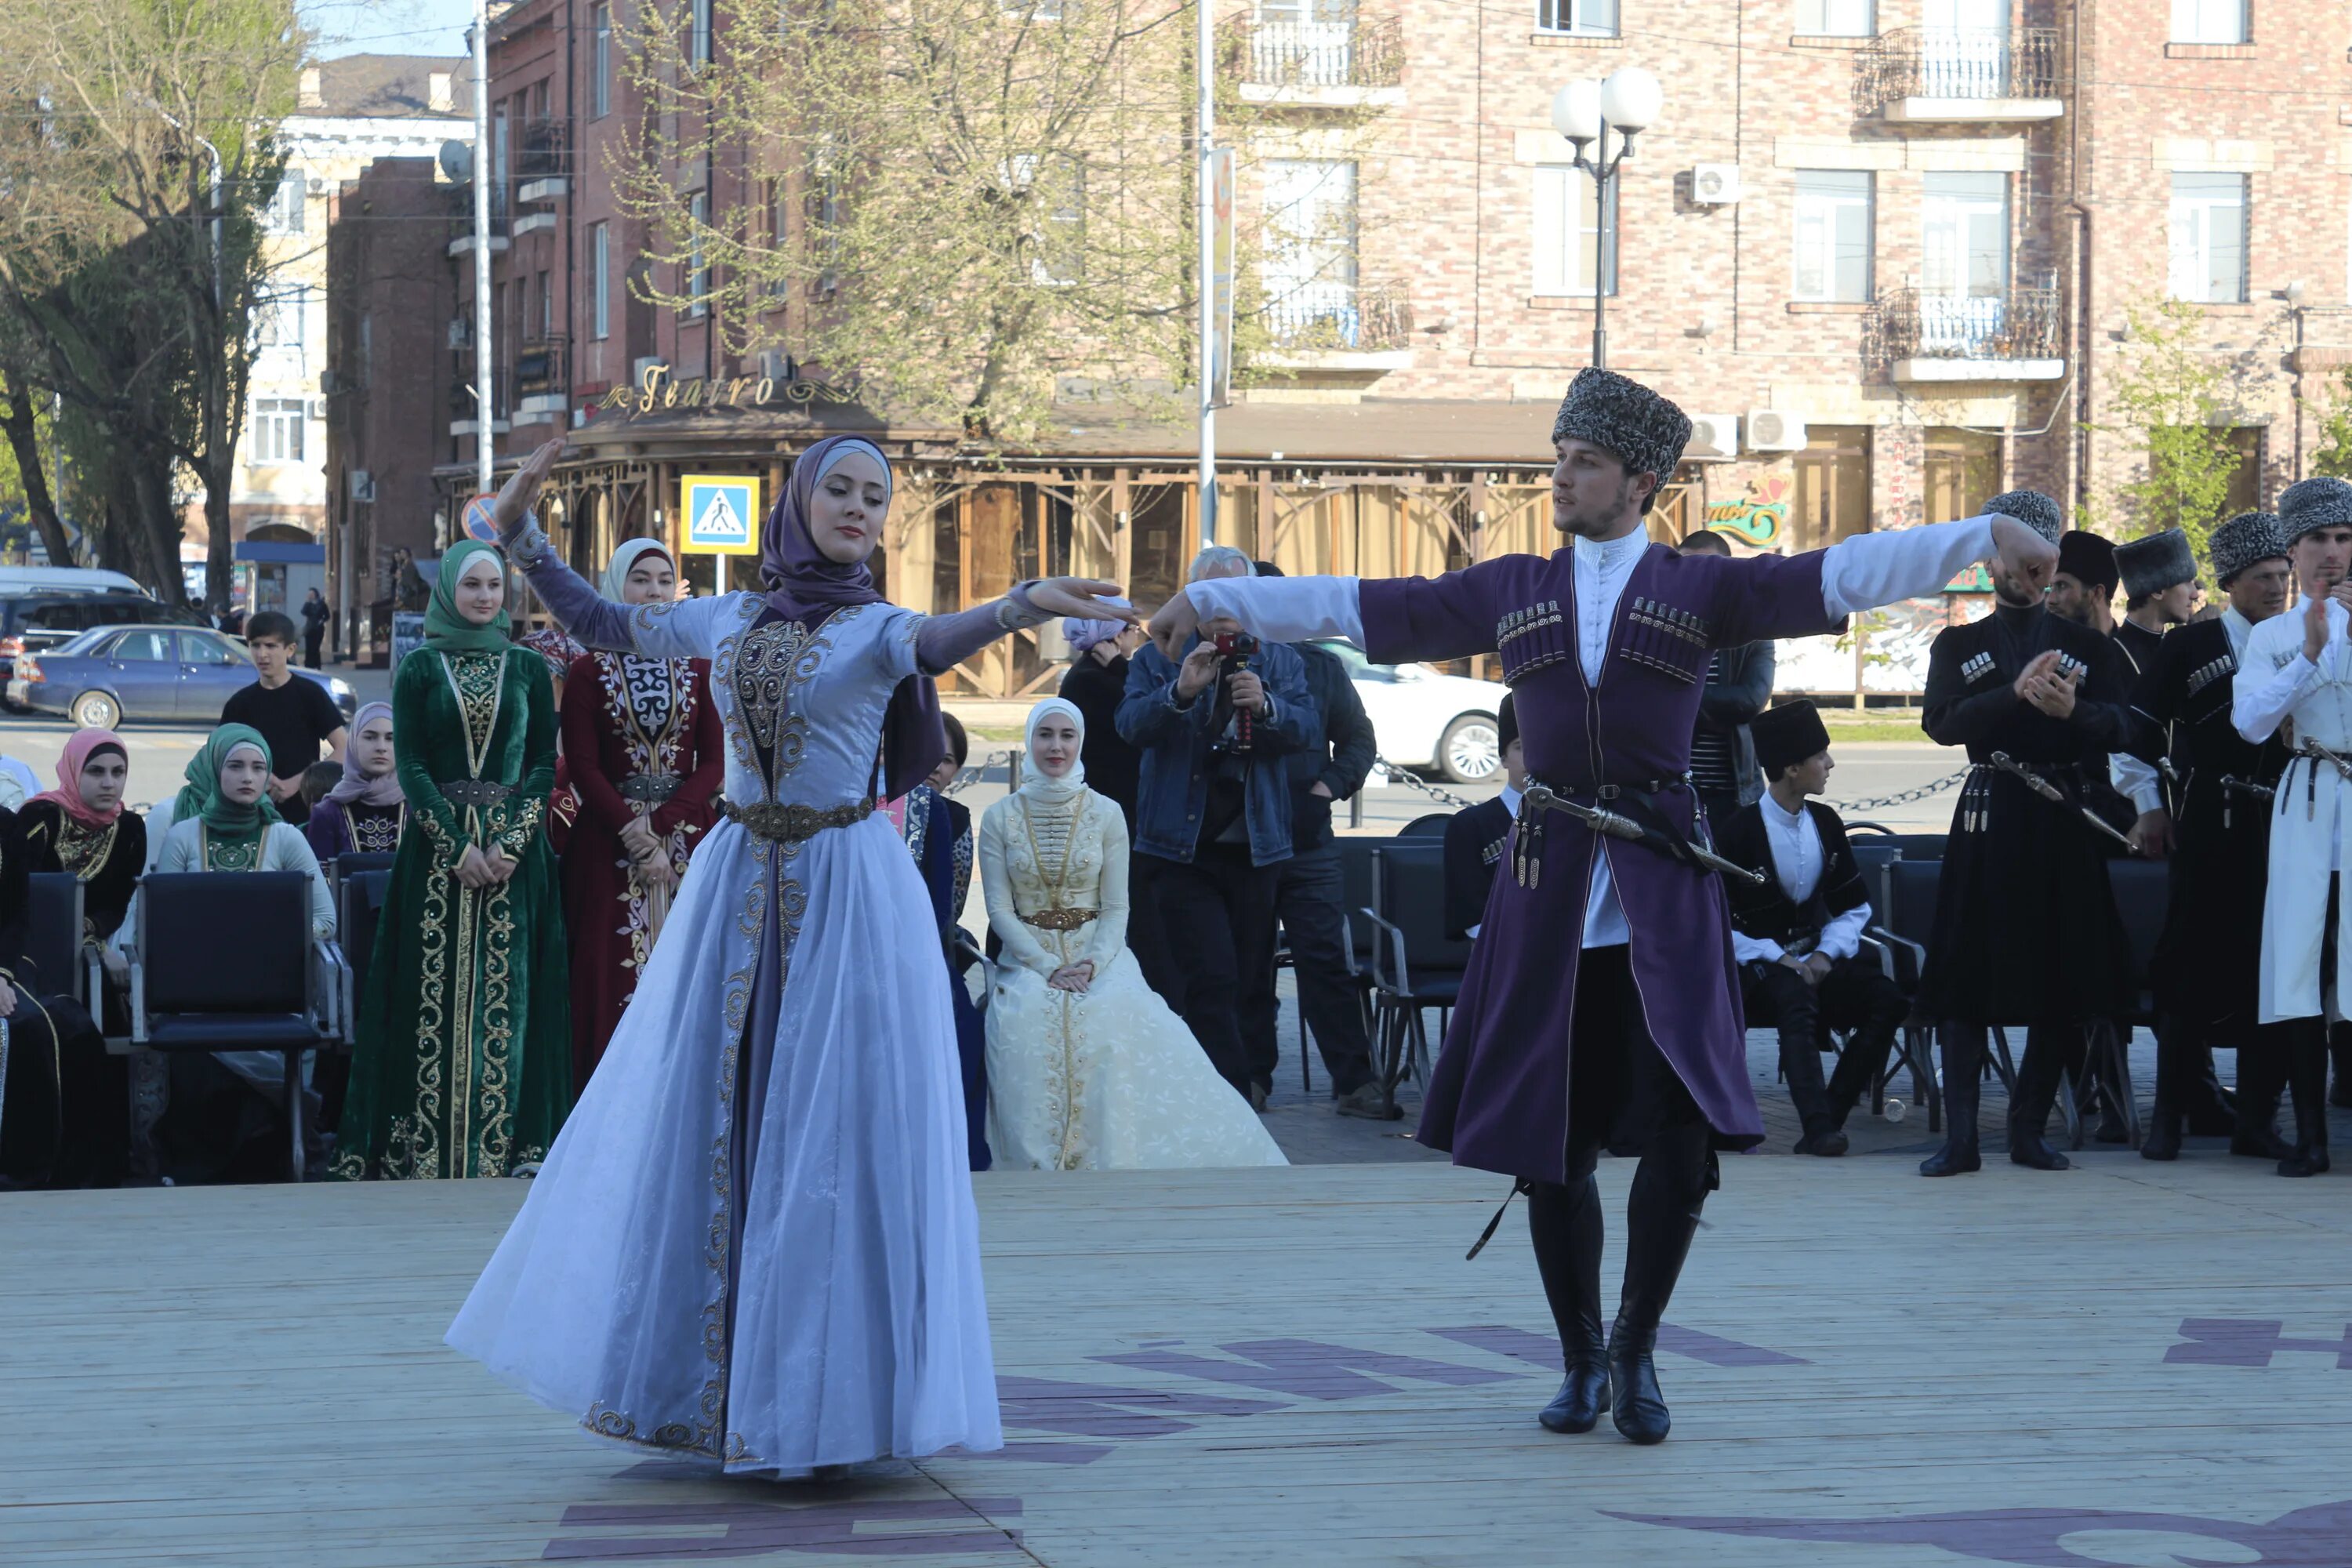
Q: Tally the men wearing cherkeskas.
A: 8